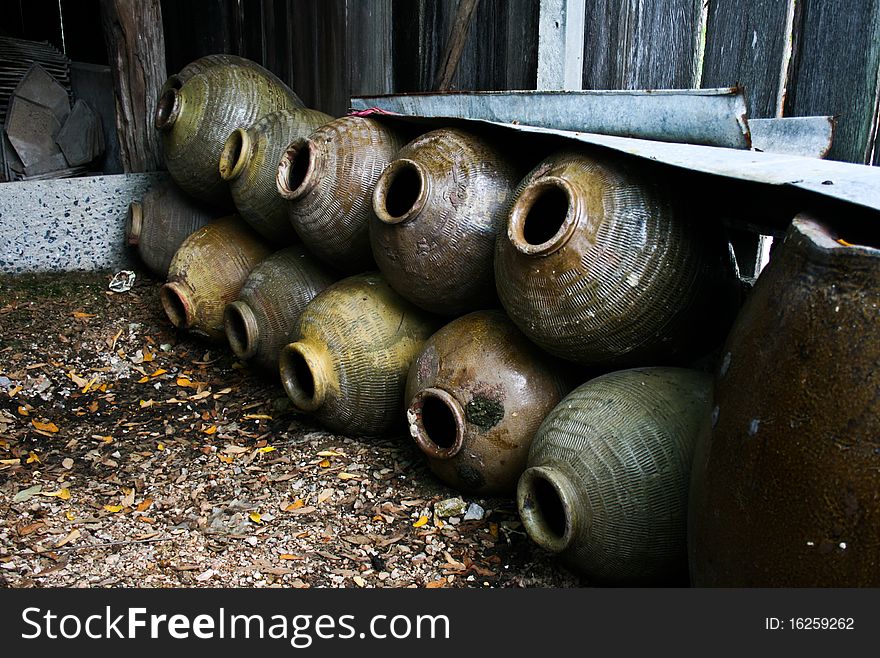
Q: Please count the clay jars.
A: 12